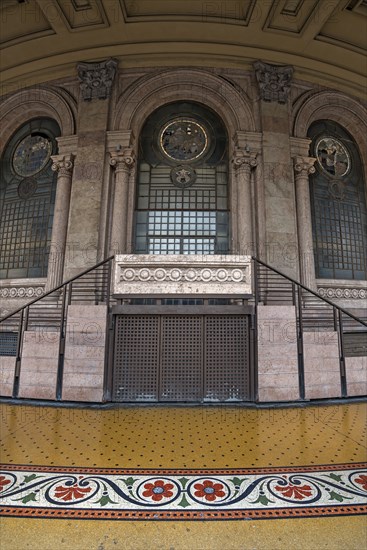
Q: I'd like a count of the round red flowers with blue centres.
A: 2